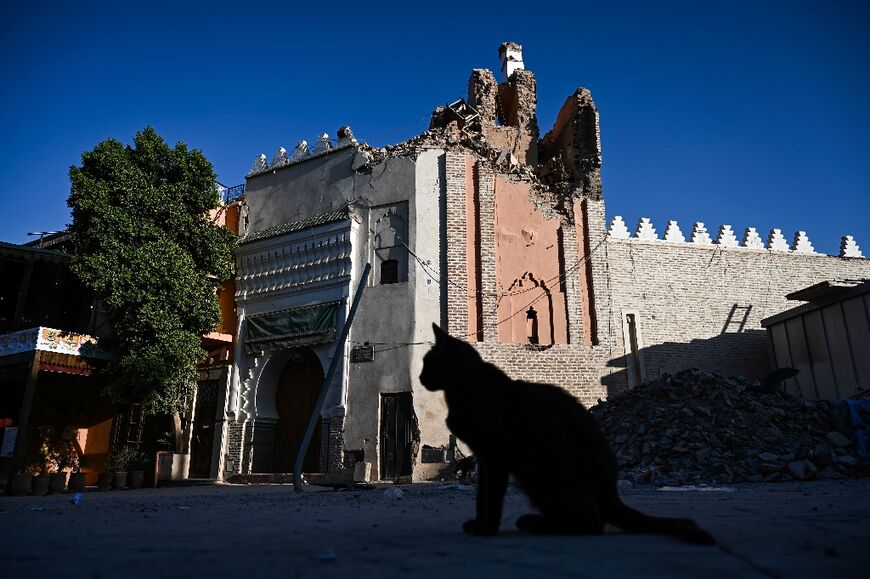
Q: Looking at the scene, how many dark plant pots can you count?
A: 7